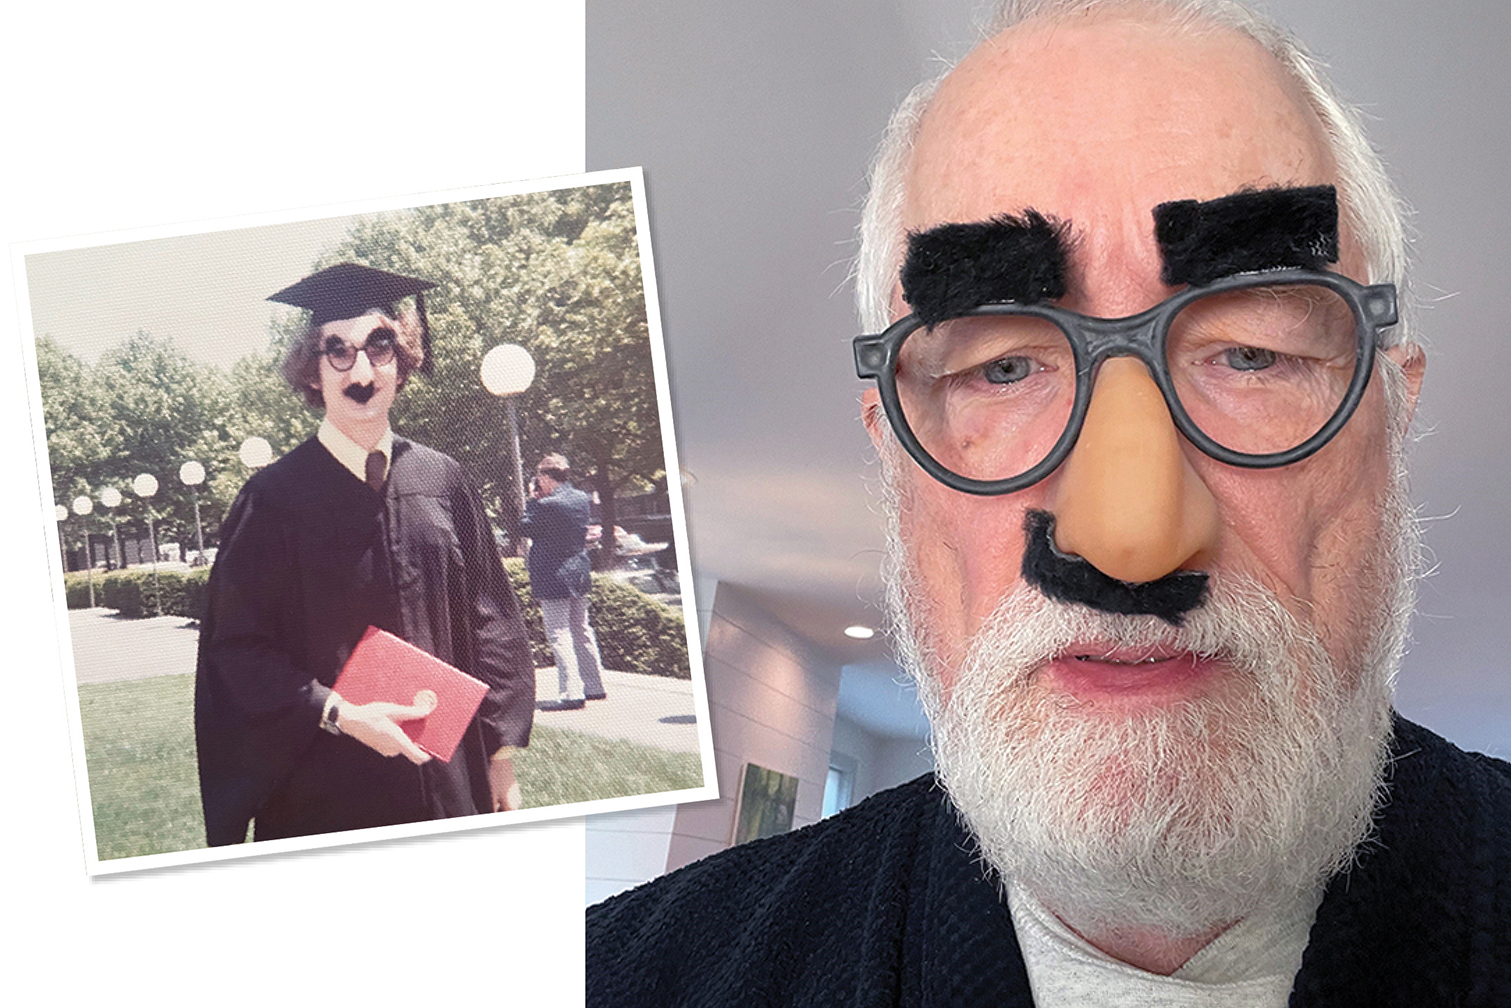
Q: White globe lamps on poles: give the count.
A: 7